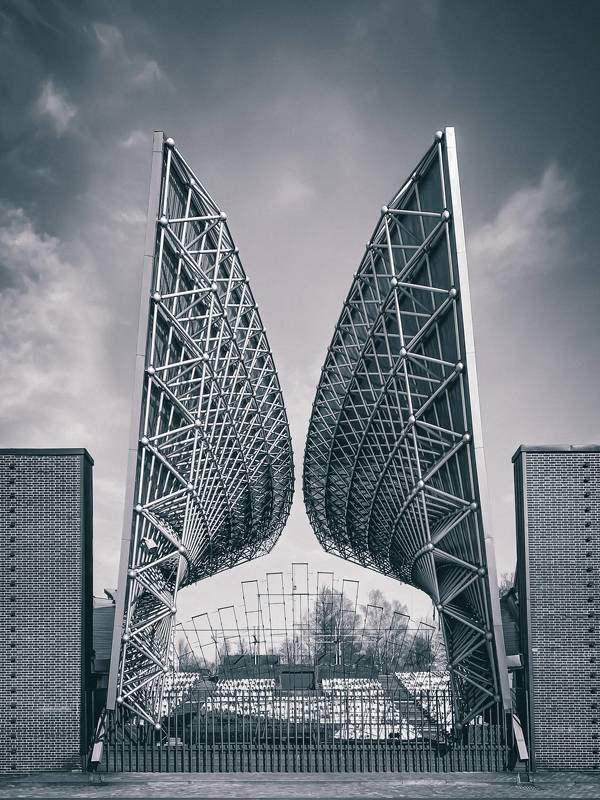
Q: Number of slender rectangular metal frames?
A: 11